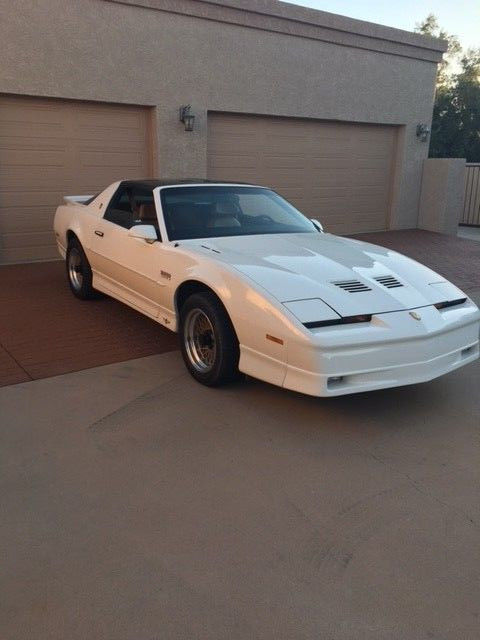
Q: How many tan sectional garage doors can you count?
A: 2